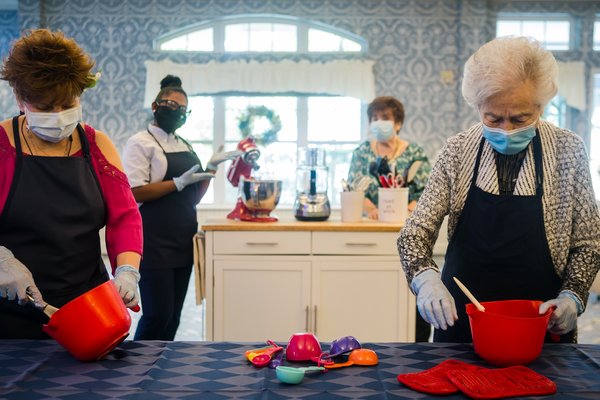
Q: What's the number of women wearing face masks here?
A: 4